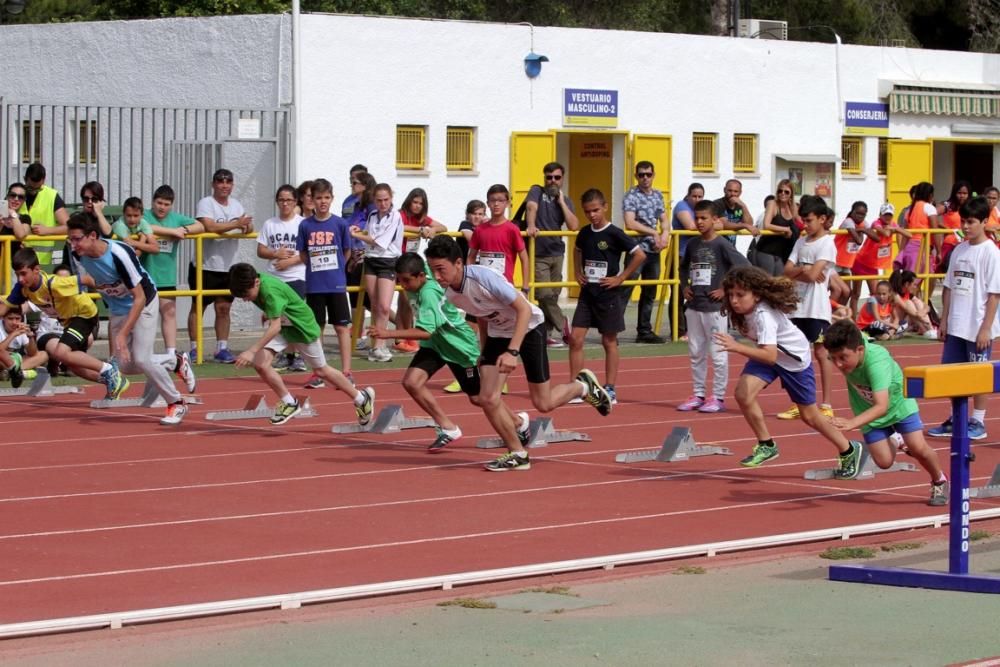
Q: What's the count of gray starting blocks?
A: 8